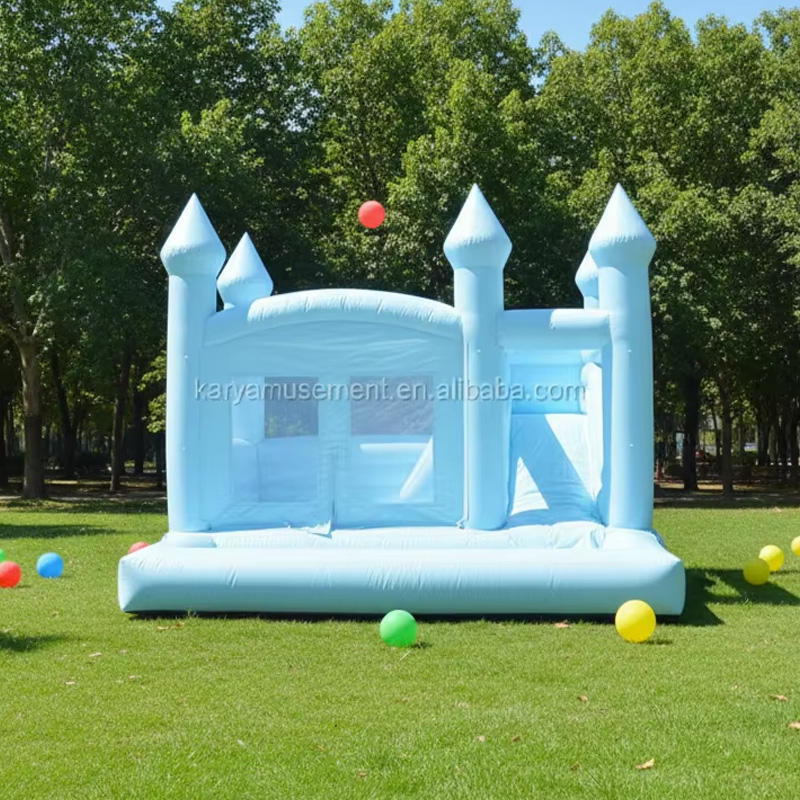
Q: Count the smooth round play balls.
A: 10